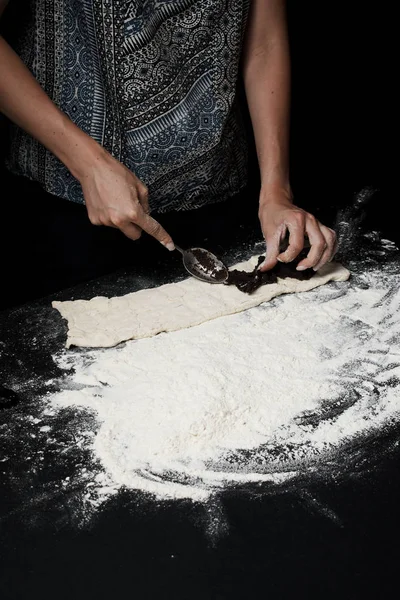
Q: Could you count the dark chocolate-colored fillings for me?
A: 1